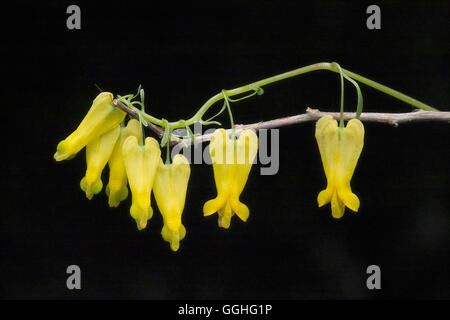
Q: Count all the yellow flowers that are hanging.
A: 7